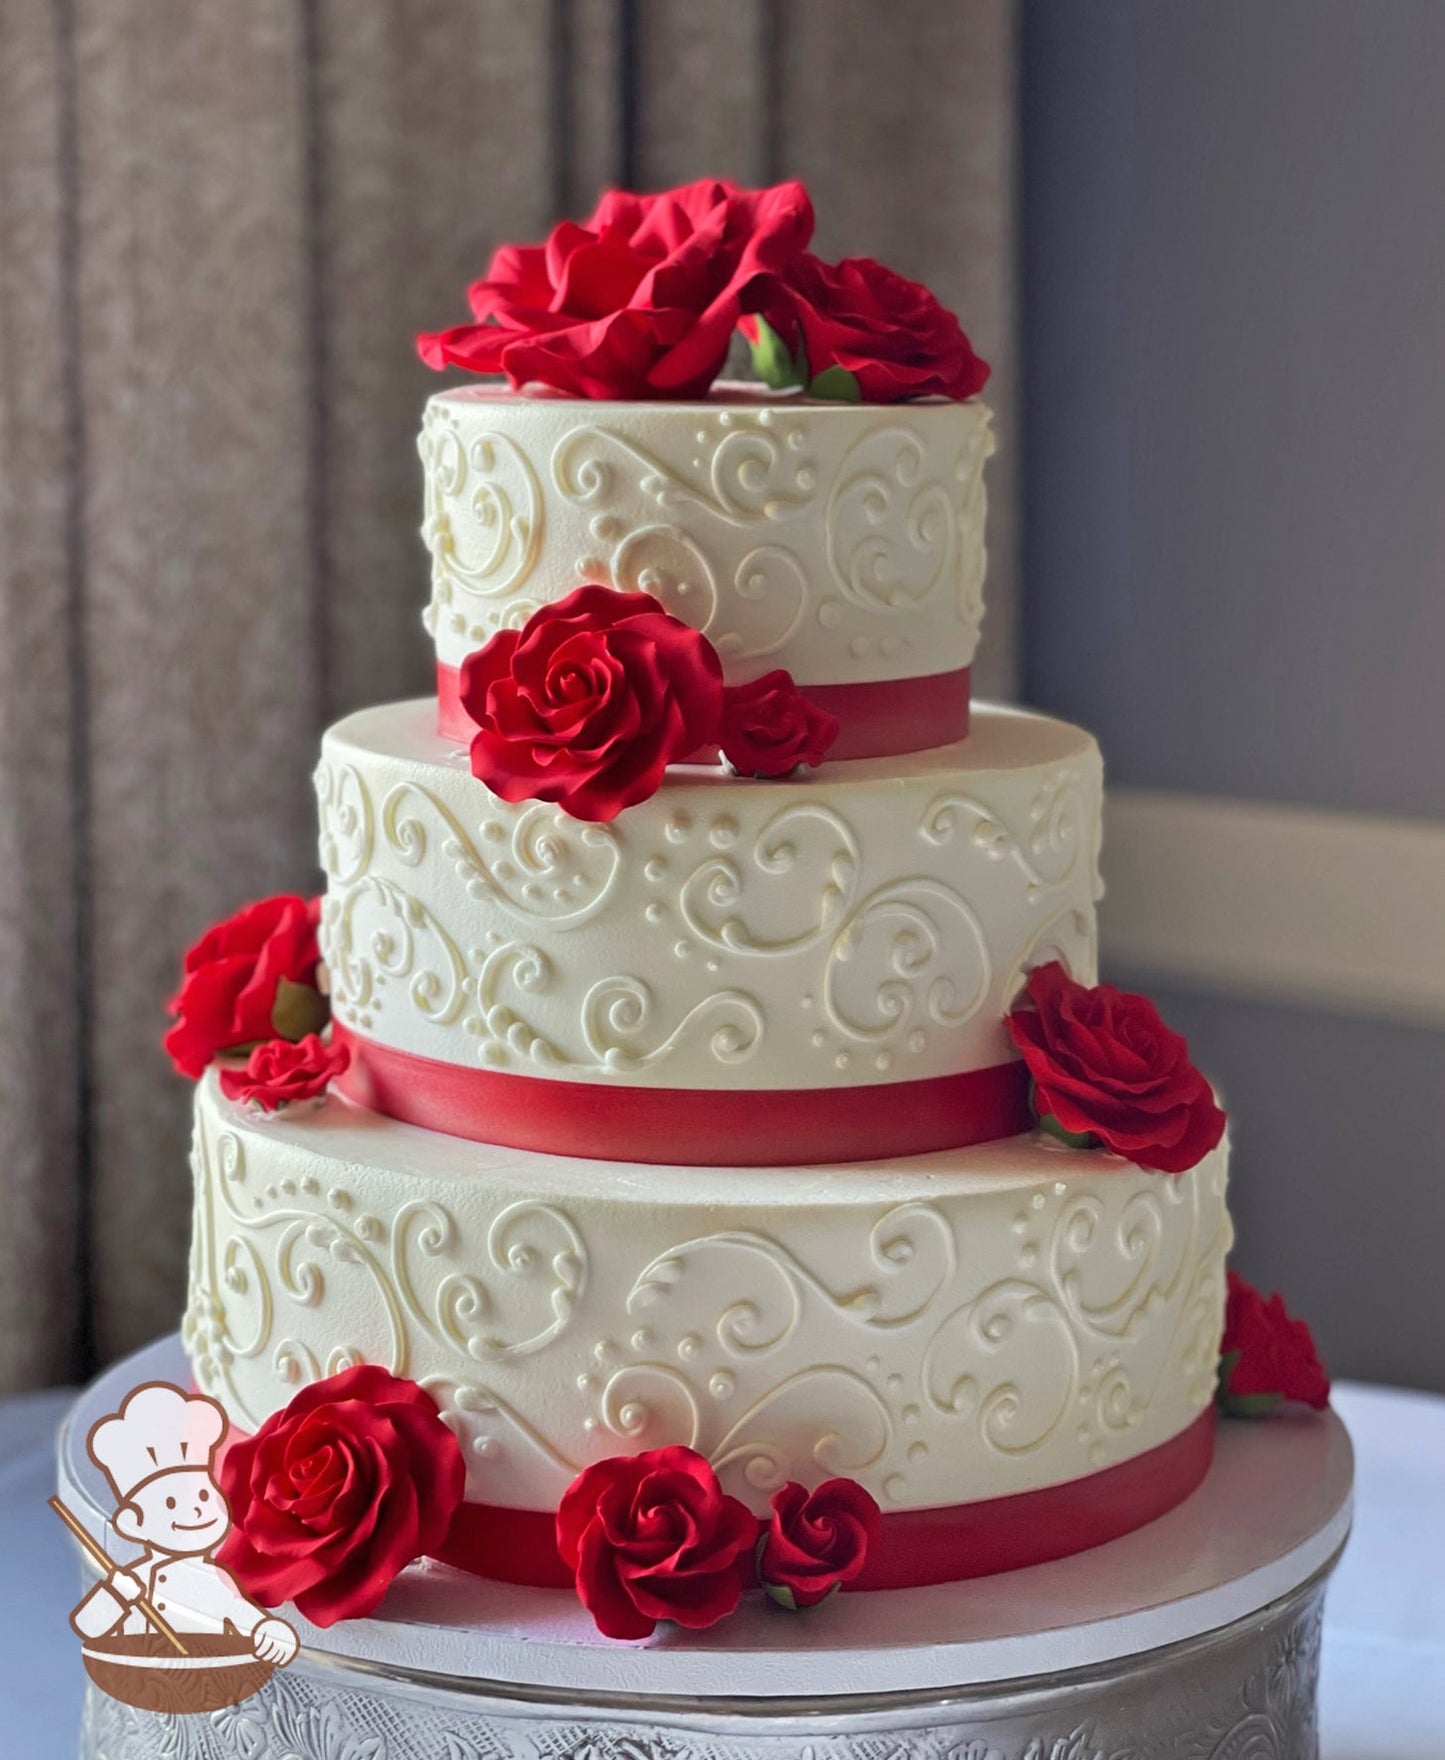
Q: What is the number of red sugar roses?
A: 11